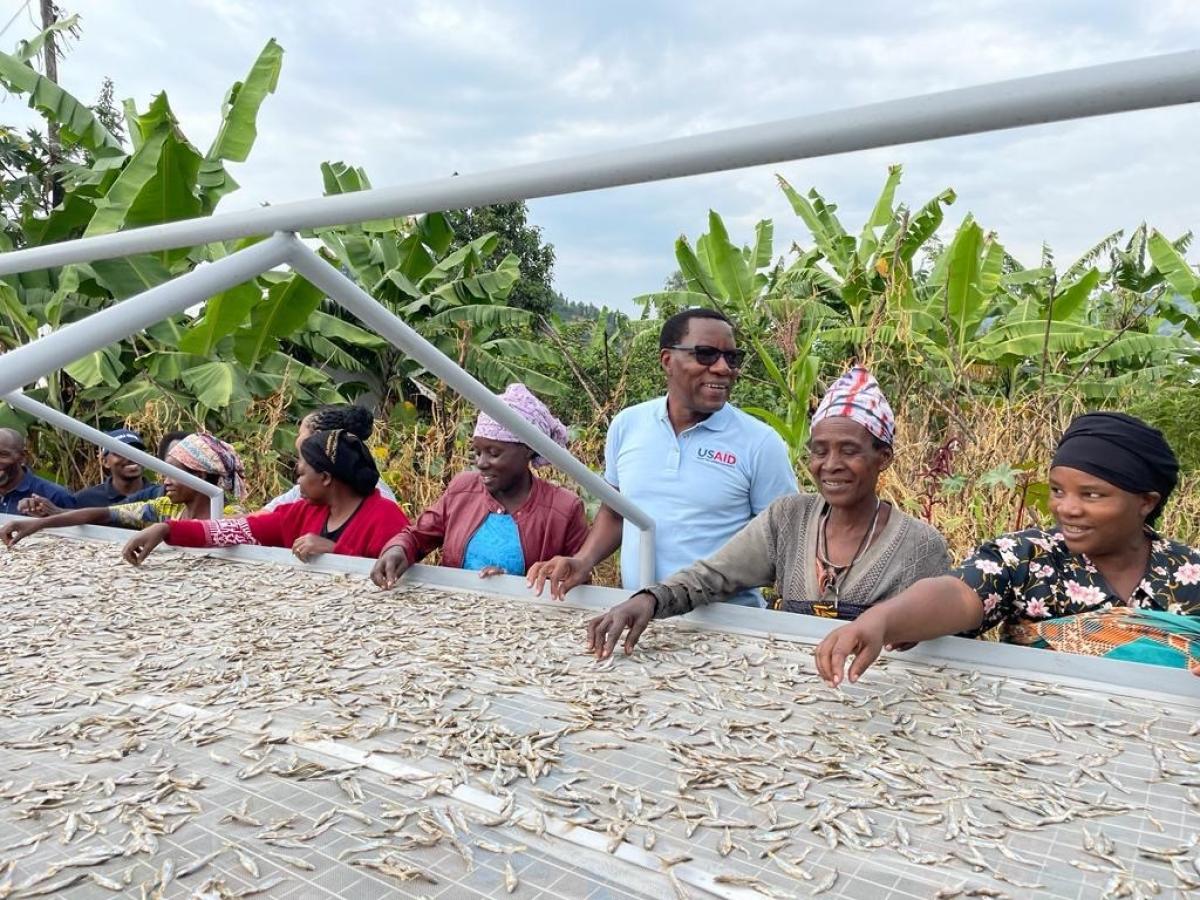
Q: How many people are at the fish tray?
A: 10